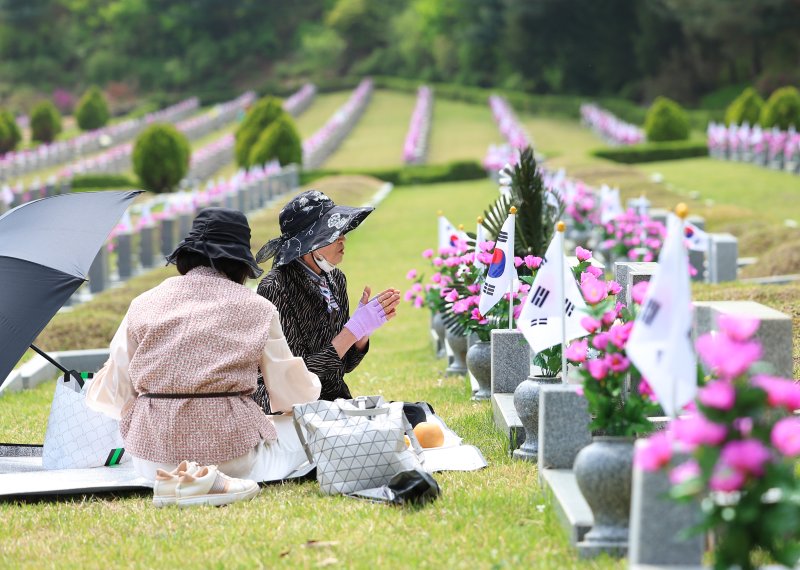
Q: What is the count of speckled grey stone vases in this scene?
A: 5